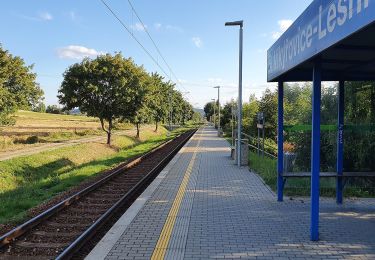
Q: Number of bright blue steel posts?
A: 3